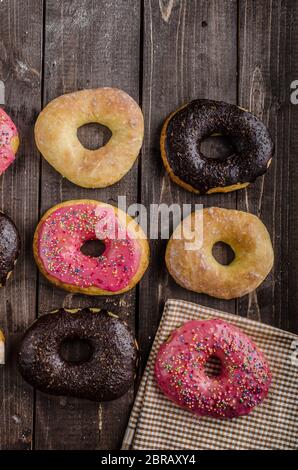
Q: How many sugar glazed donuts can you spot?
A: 2